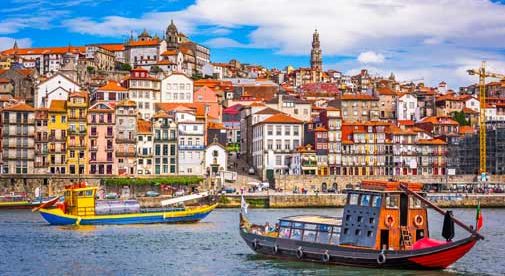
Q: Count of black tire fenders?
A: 5